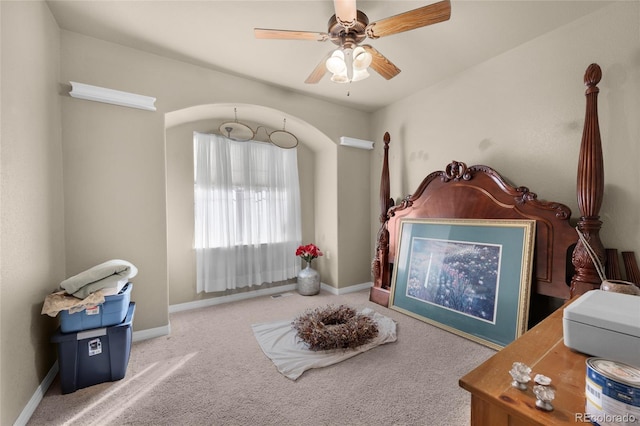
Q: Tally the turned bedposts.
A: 2